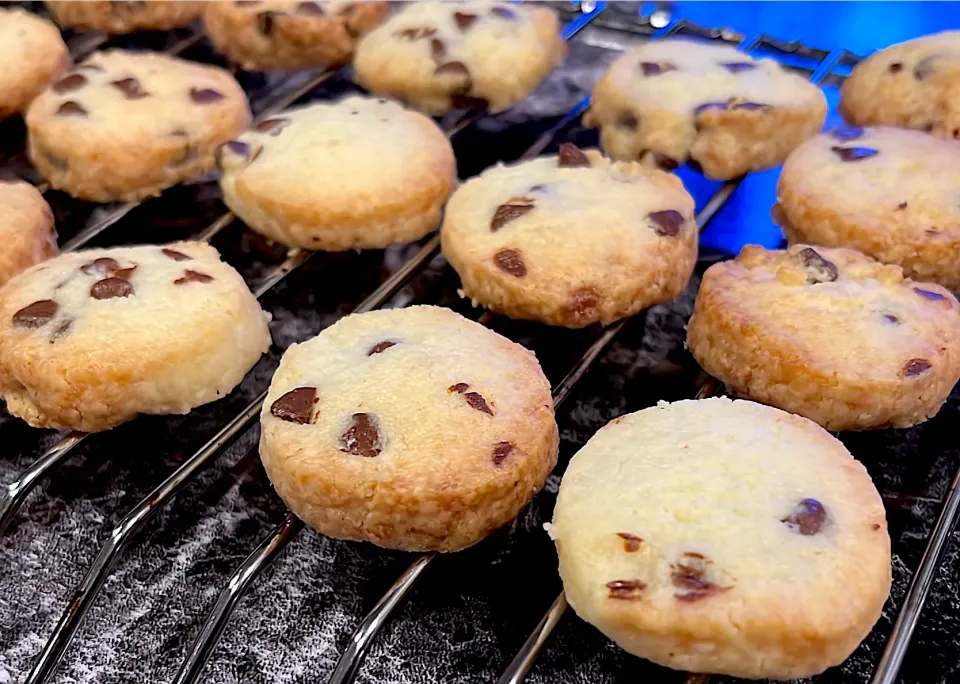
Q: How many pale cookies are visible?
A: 15